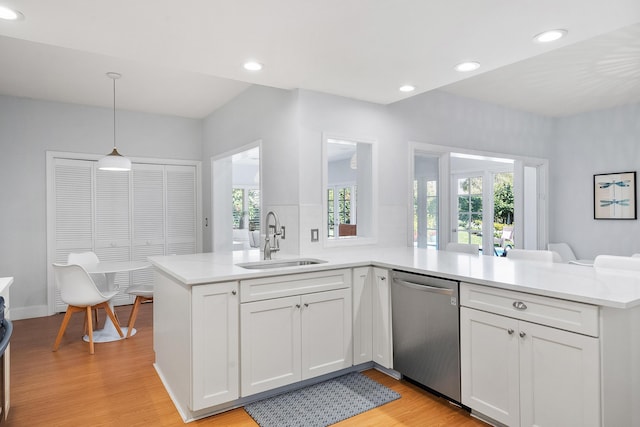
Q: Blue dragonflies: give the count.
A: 2